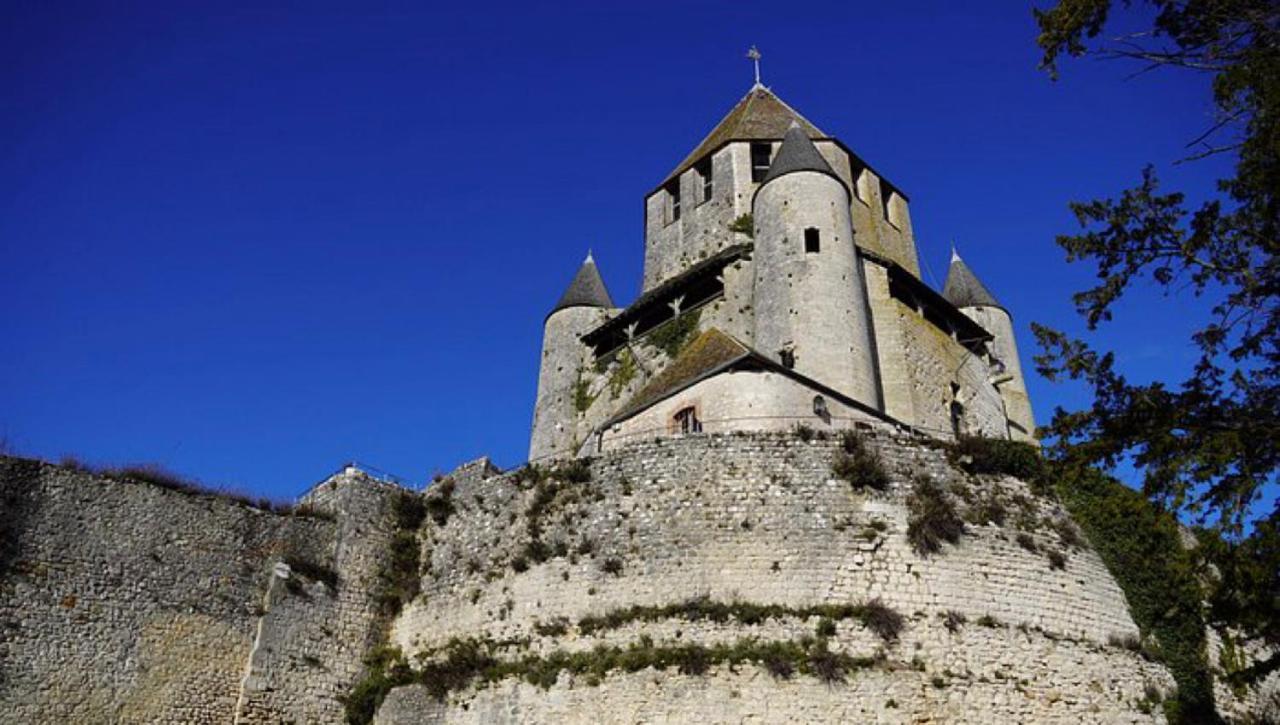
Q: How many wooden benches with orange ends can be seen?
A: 0